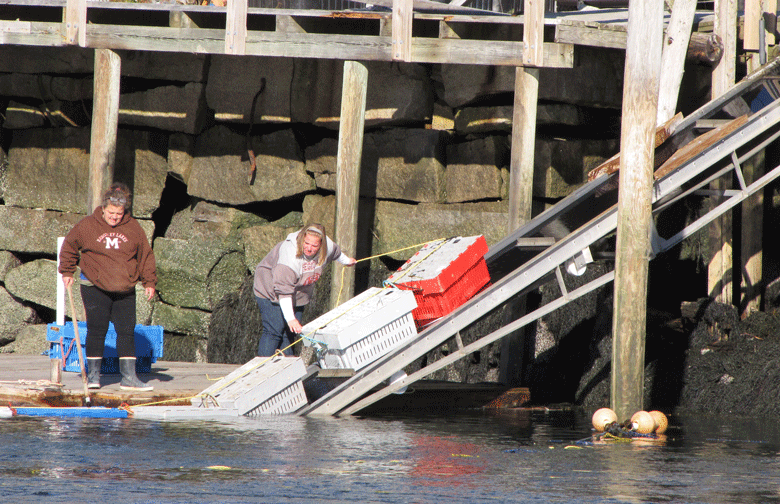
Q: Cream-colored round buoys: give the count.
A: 3